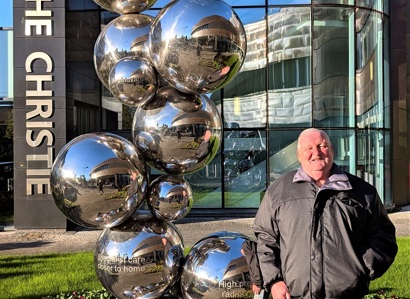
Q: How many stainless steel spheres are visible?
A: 9